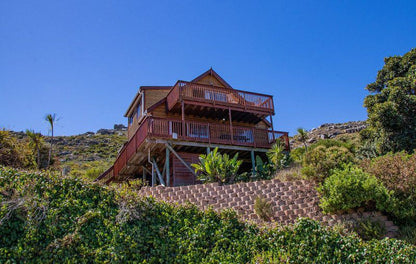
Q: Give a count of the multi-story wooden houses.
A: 1